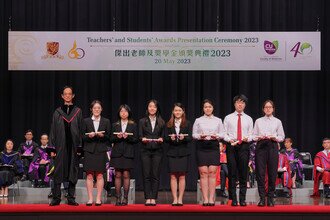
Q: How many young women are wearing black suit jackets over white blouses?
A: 4